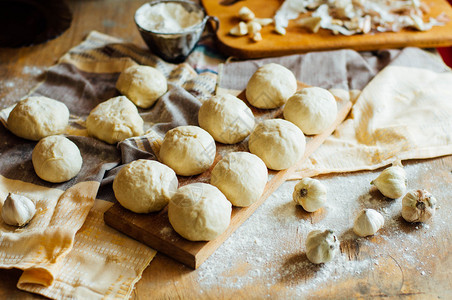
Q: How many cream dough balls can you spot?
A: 12